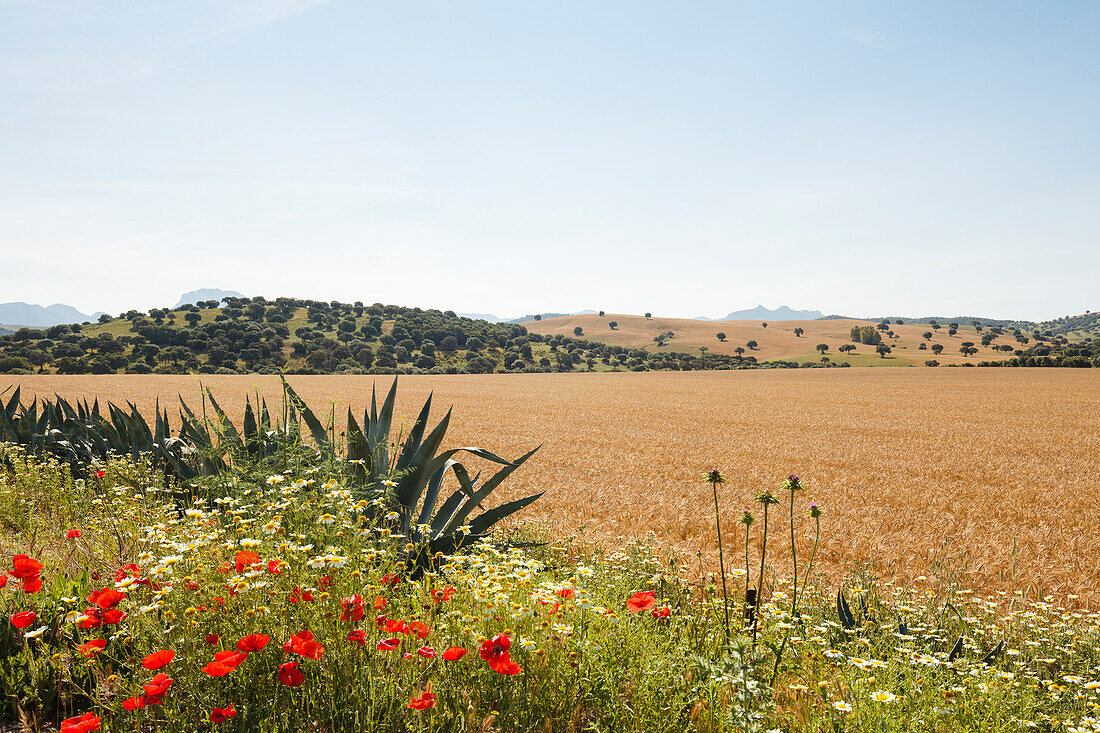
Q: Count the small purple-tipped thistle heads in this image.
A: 5